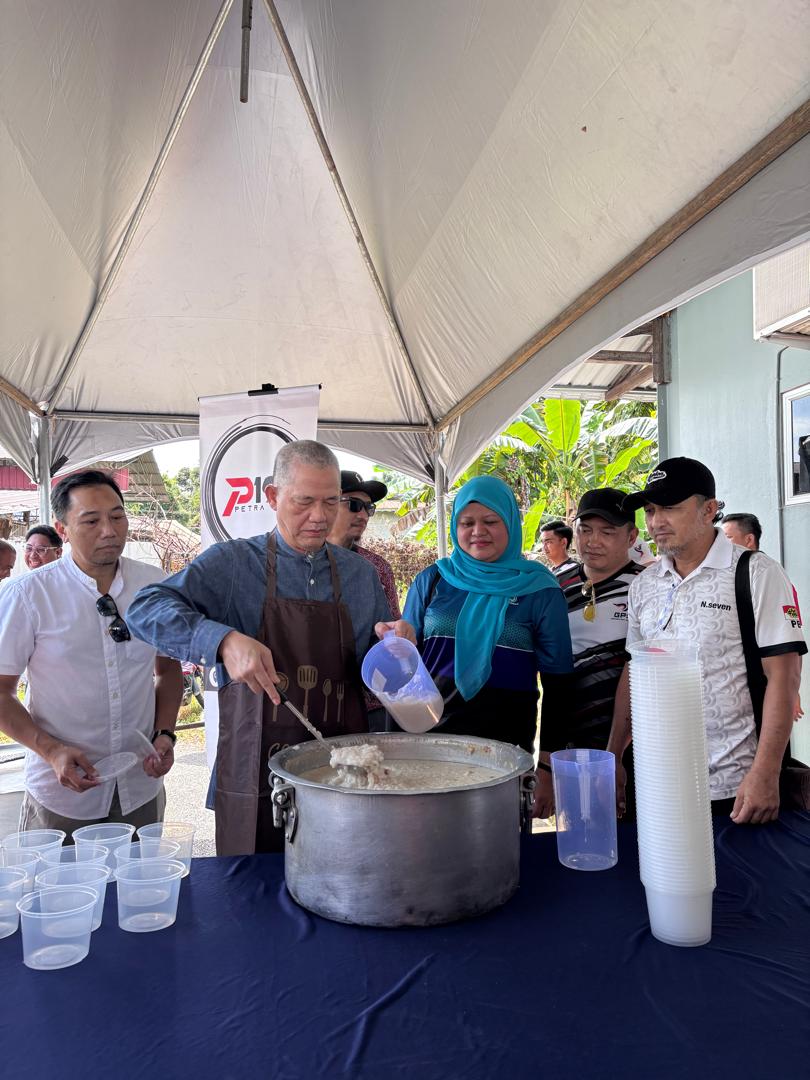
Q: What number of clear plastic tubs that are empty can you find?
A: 10